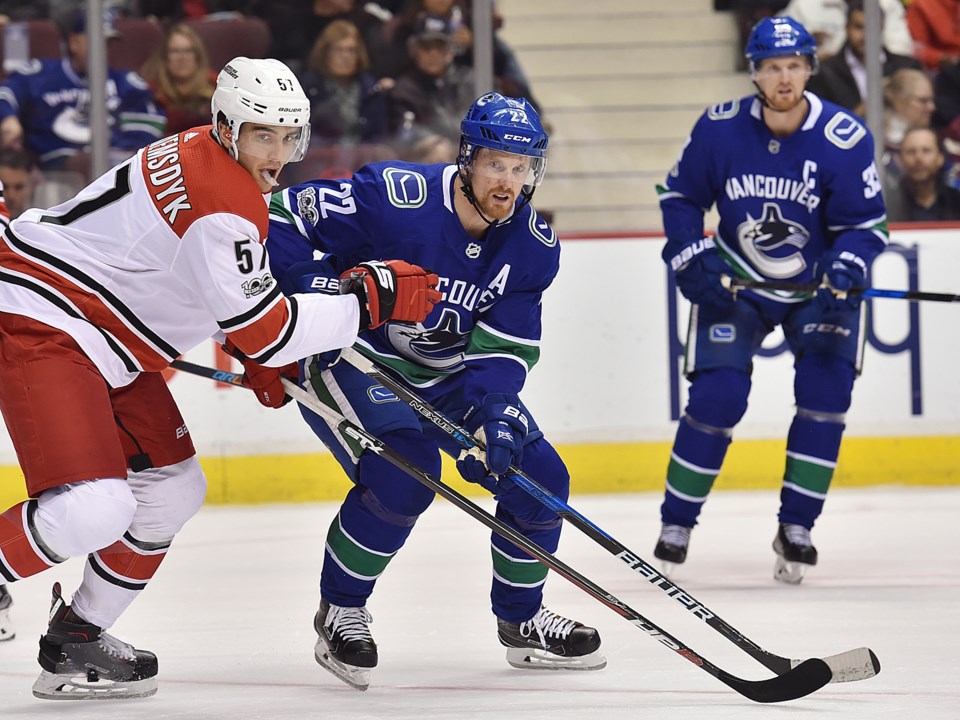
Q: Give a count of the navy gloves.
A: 4